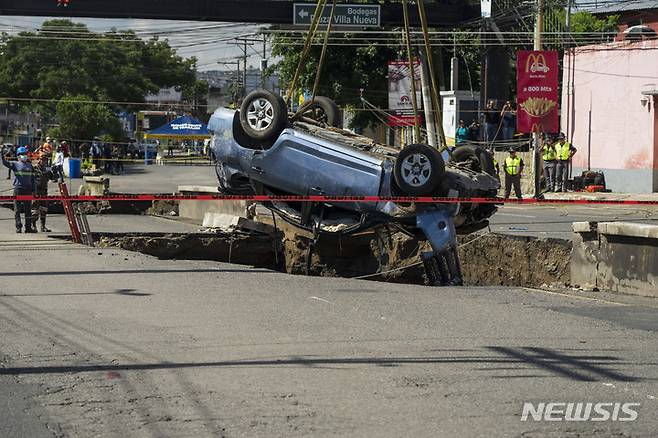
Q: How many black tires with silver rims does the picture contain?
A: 2